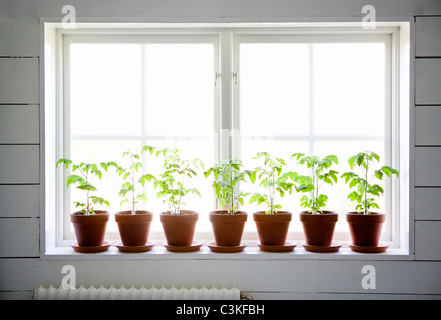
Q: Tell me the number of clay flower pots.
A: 7